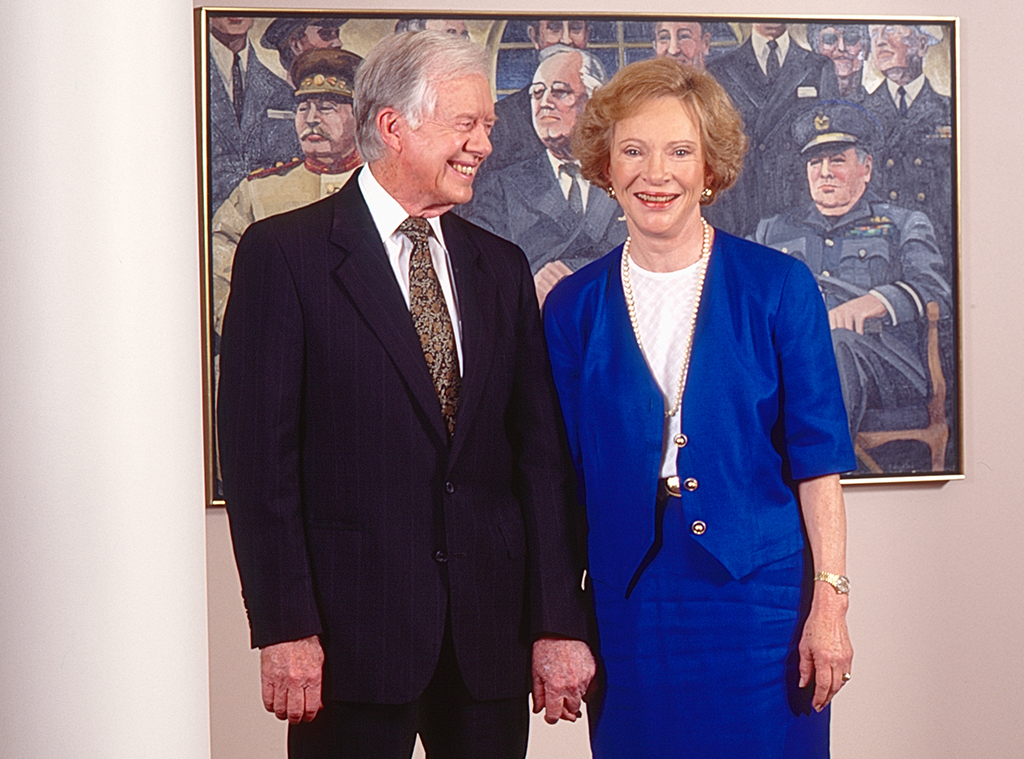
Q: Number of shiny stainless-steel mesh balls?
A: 0